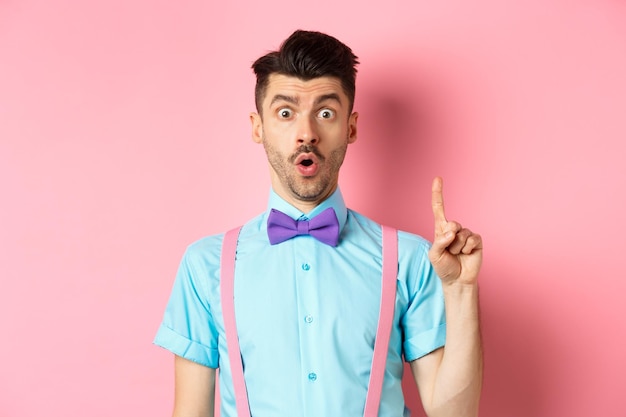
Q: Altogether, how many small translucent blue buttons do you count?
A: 3